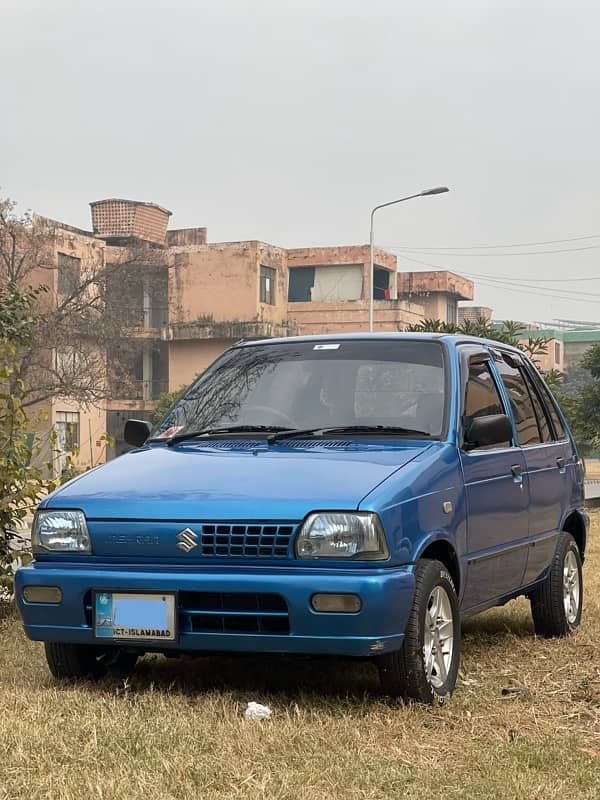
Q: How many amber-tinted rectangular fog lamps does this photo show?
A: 2